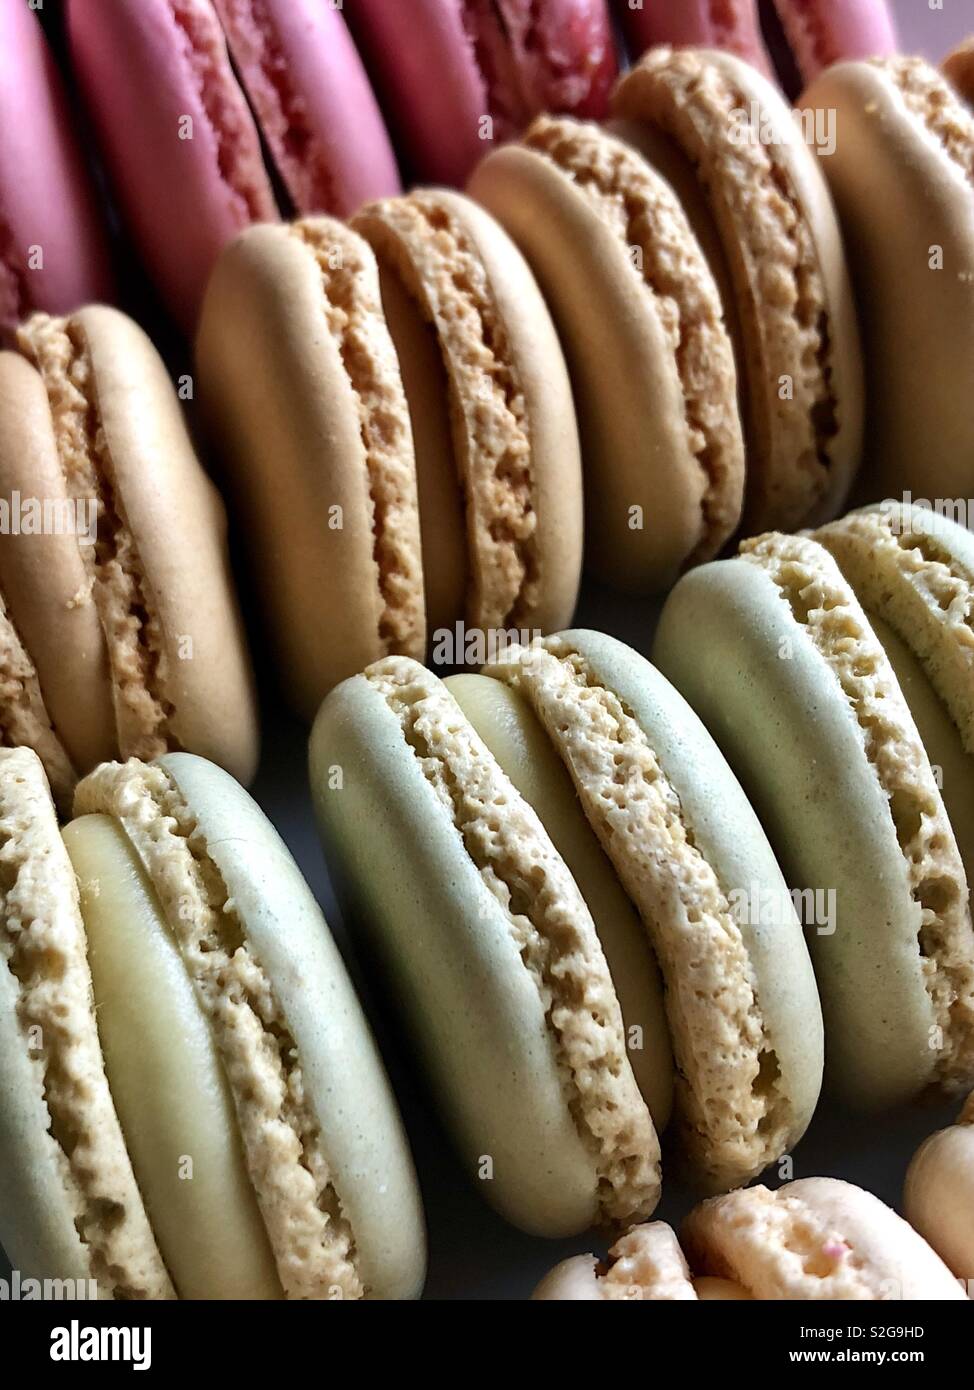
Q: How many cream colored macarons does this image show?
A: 2